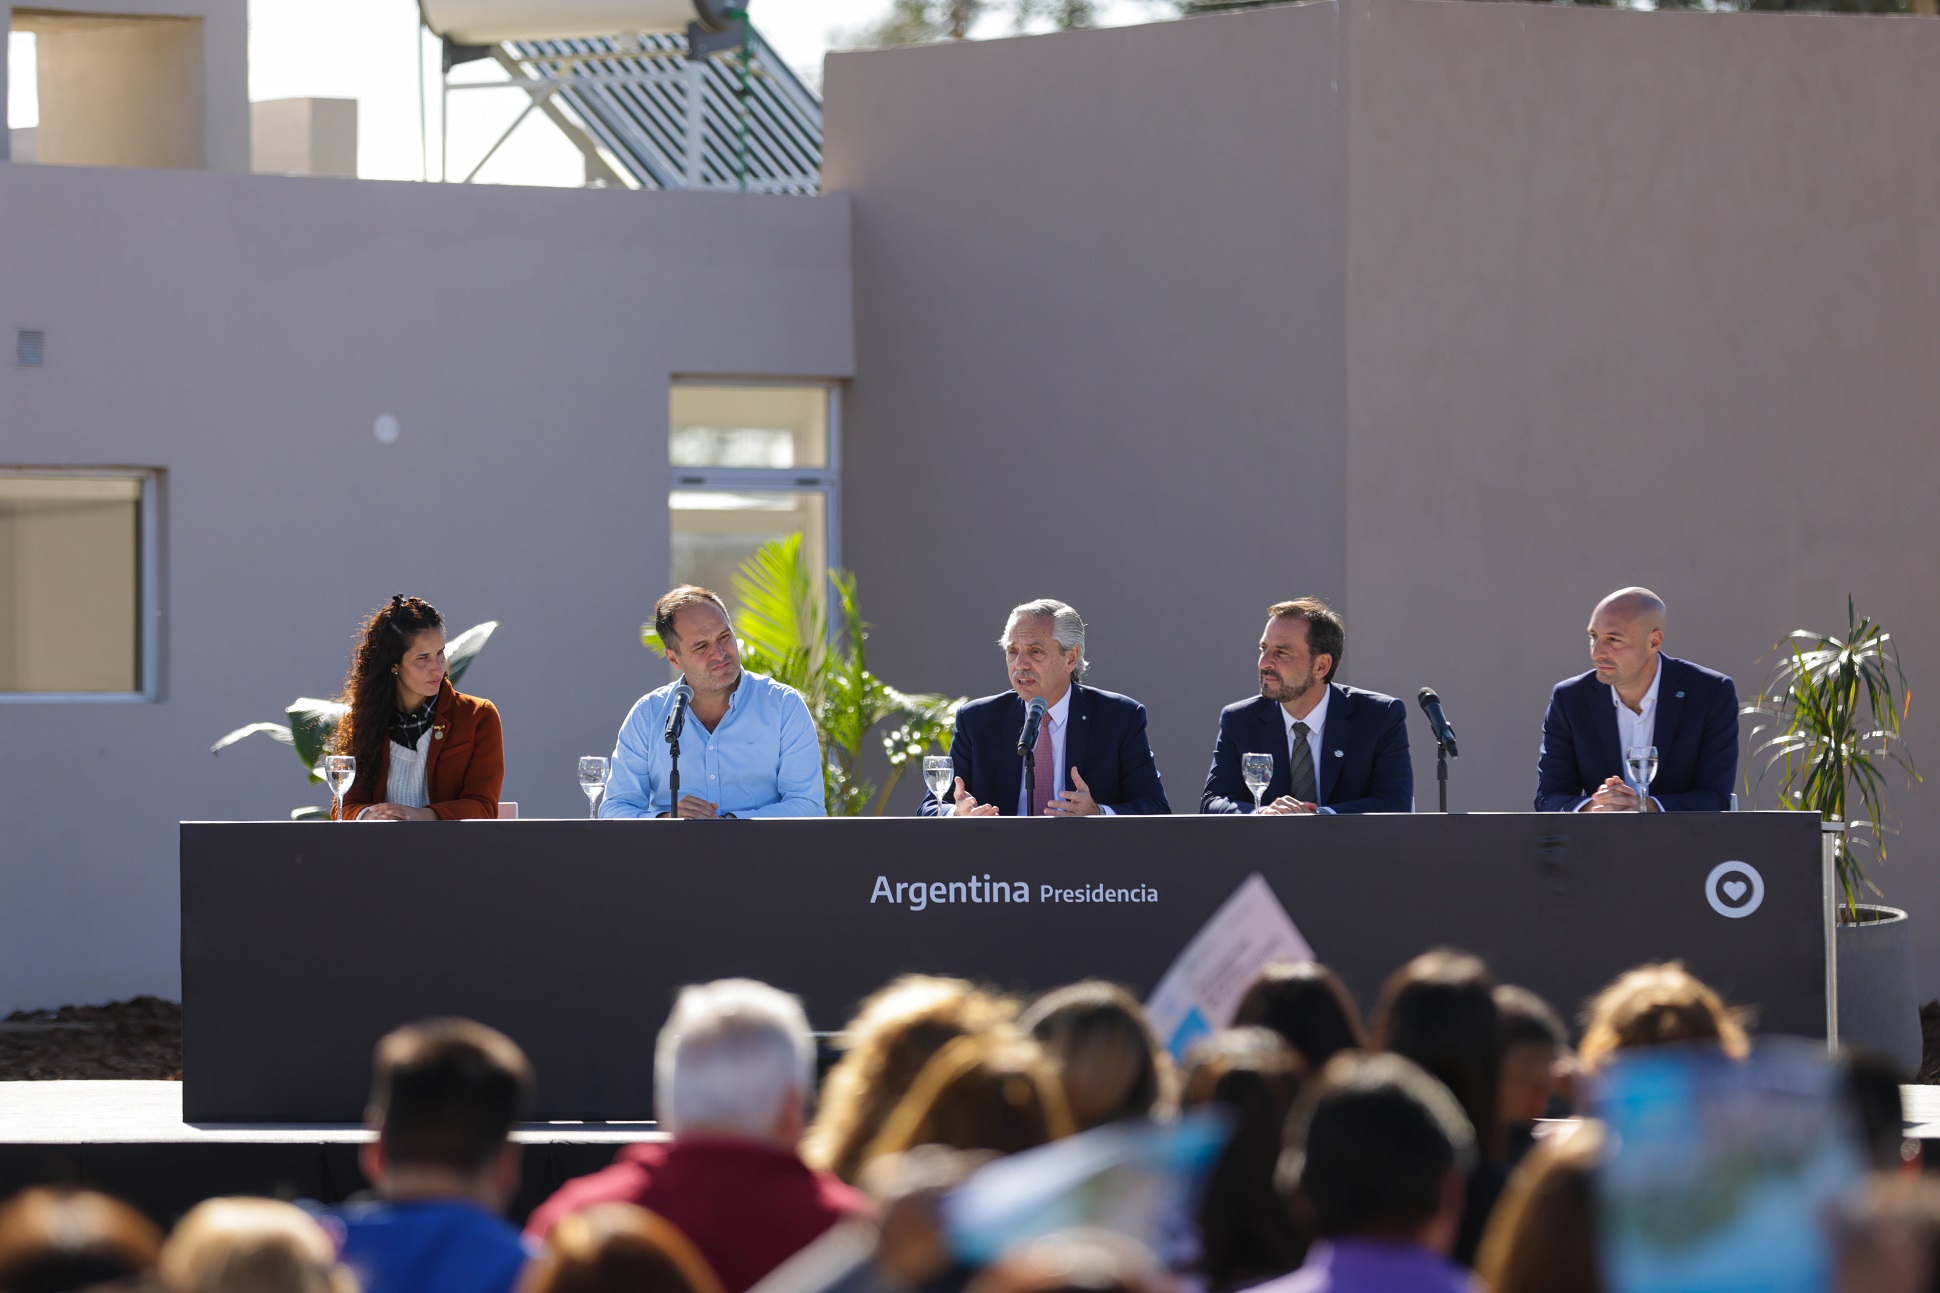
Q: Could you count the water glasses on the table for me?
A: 5